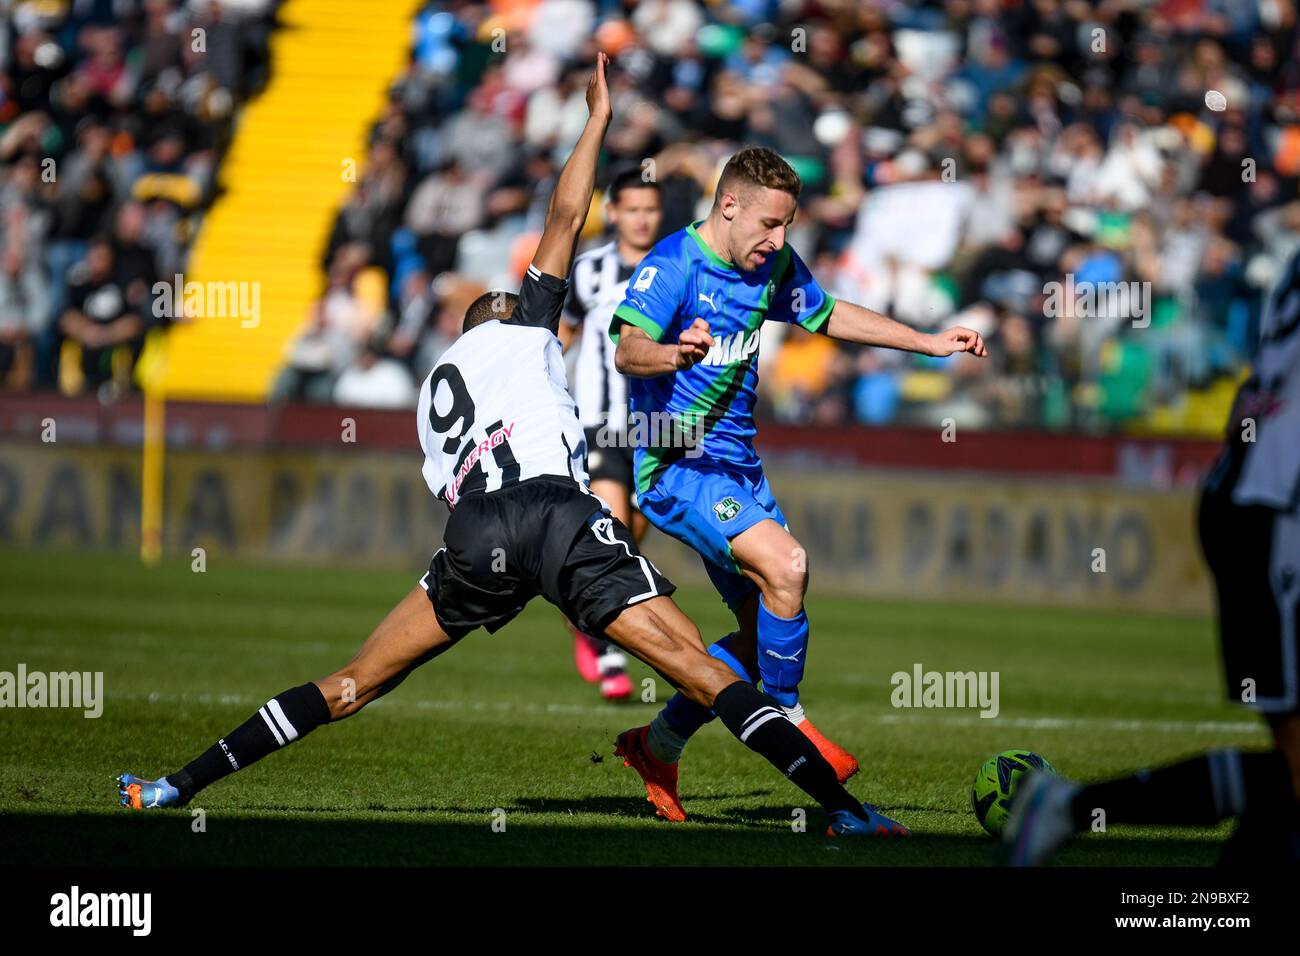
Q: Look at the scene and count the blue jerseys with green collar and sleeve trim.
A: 1